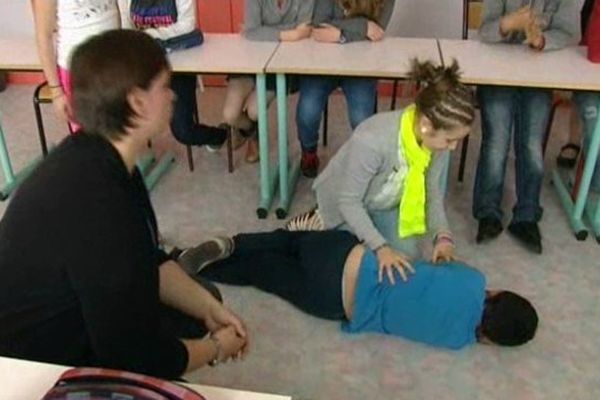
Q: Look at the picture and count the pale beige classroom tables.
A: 4